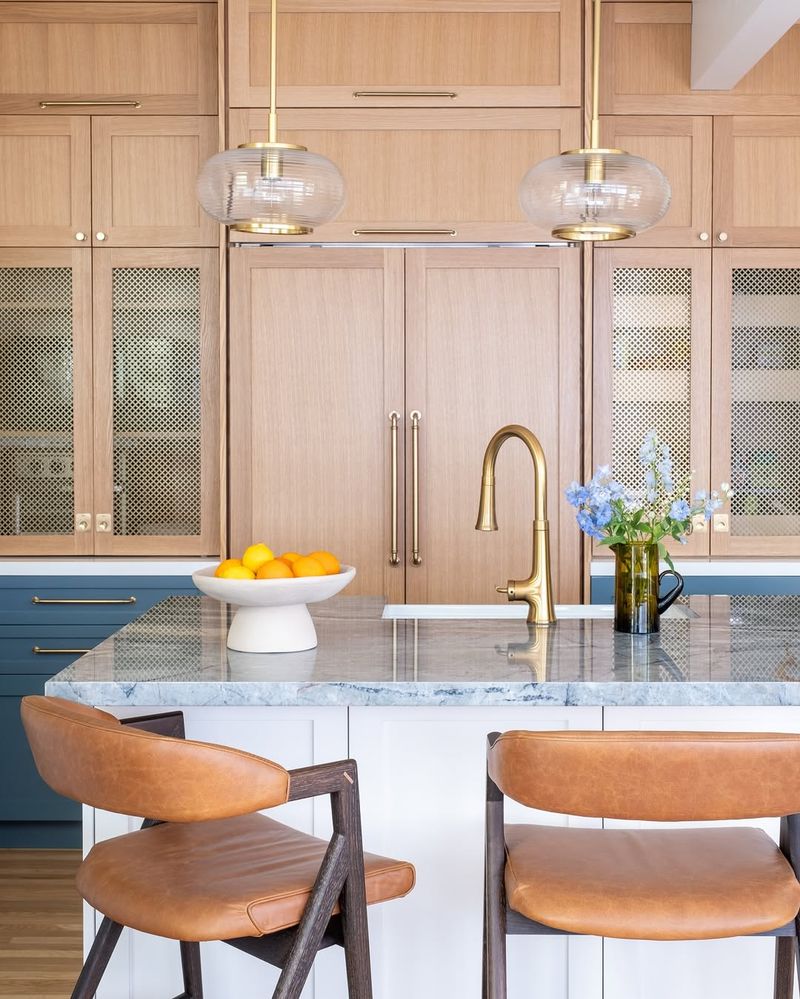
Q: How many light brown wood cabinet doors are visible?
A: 14